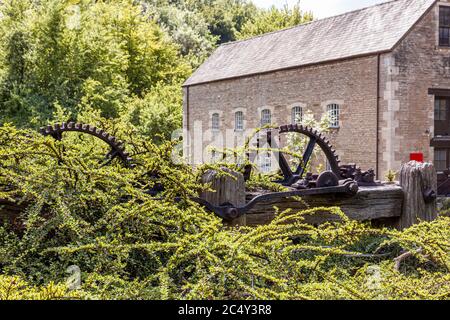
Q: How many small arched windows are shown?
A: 5